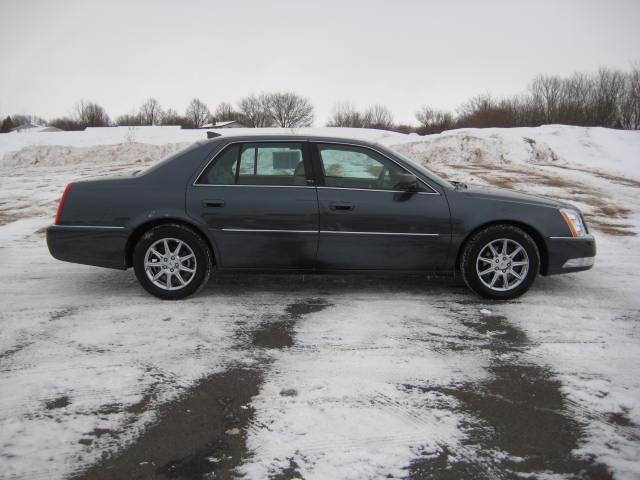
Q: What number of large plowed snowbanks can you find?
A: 2